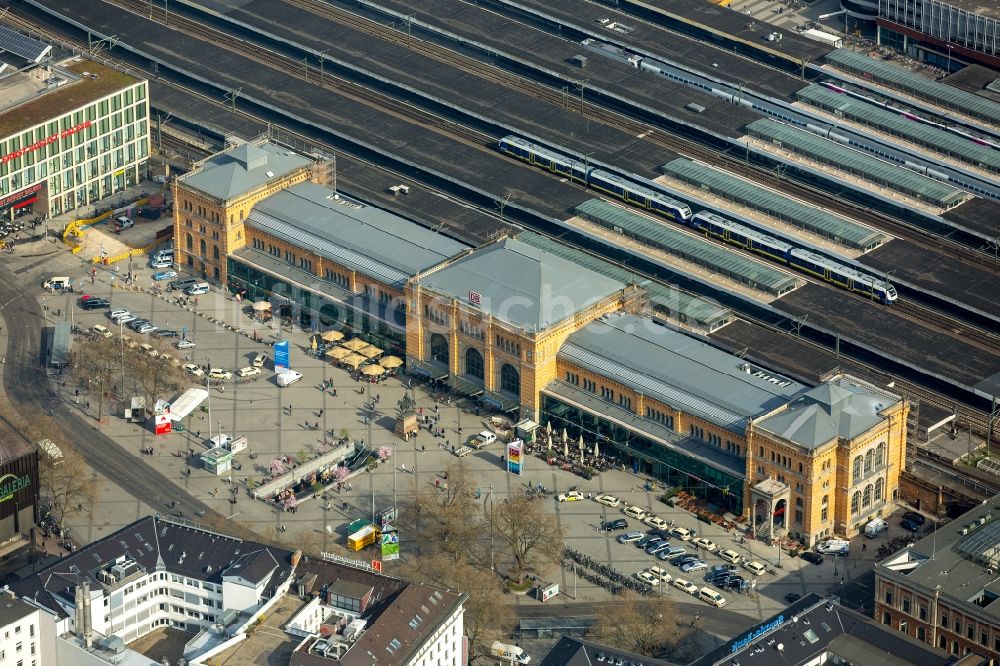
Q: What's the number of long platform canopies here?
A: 6